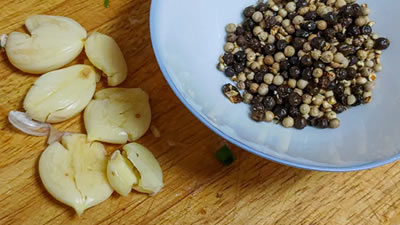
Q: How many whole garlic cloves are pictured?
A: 6